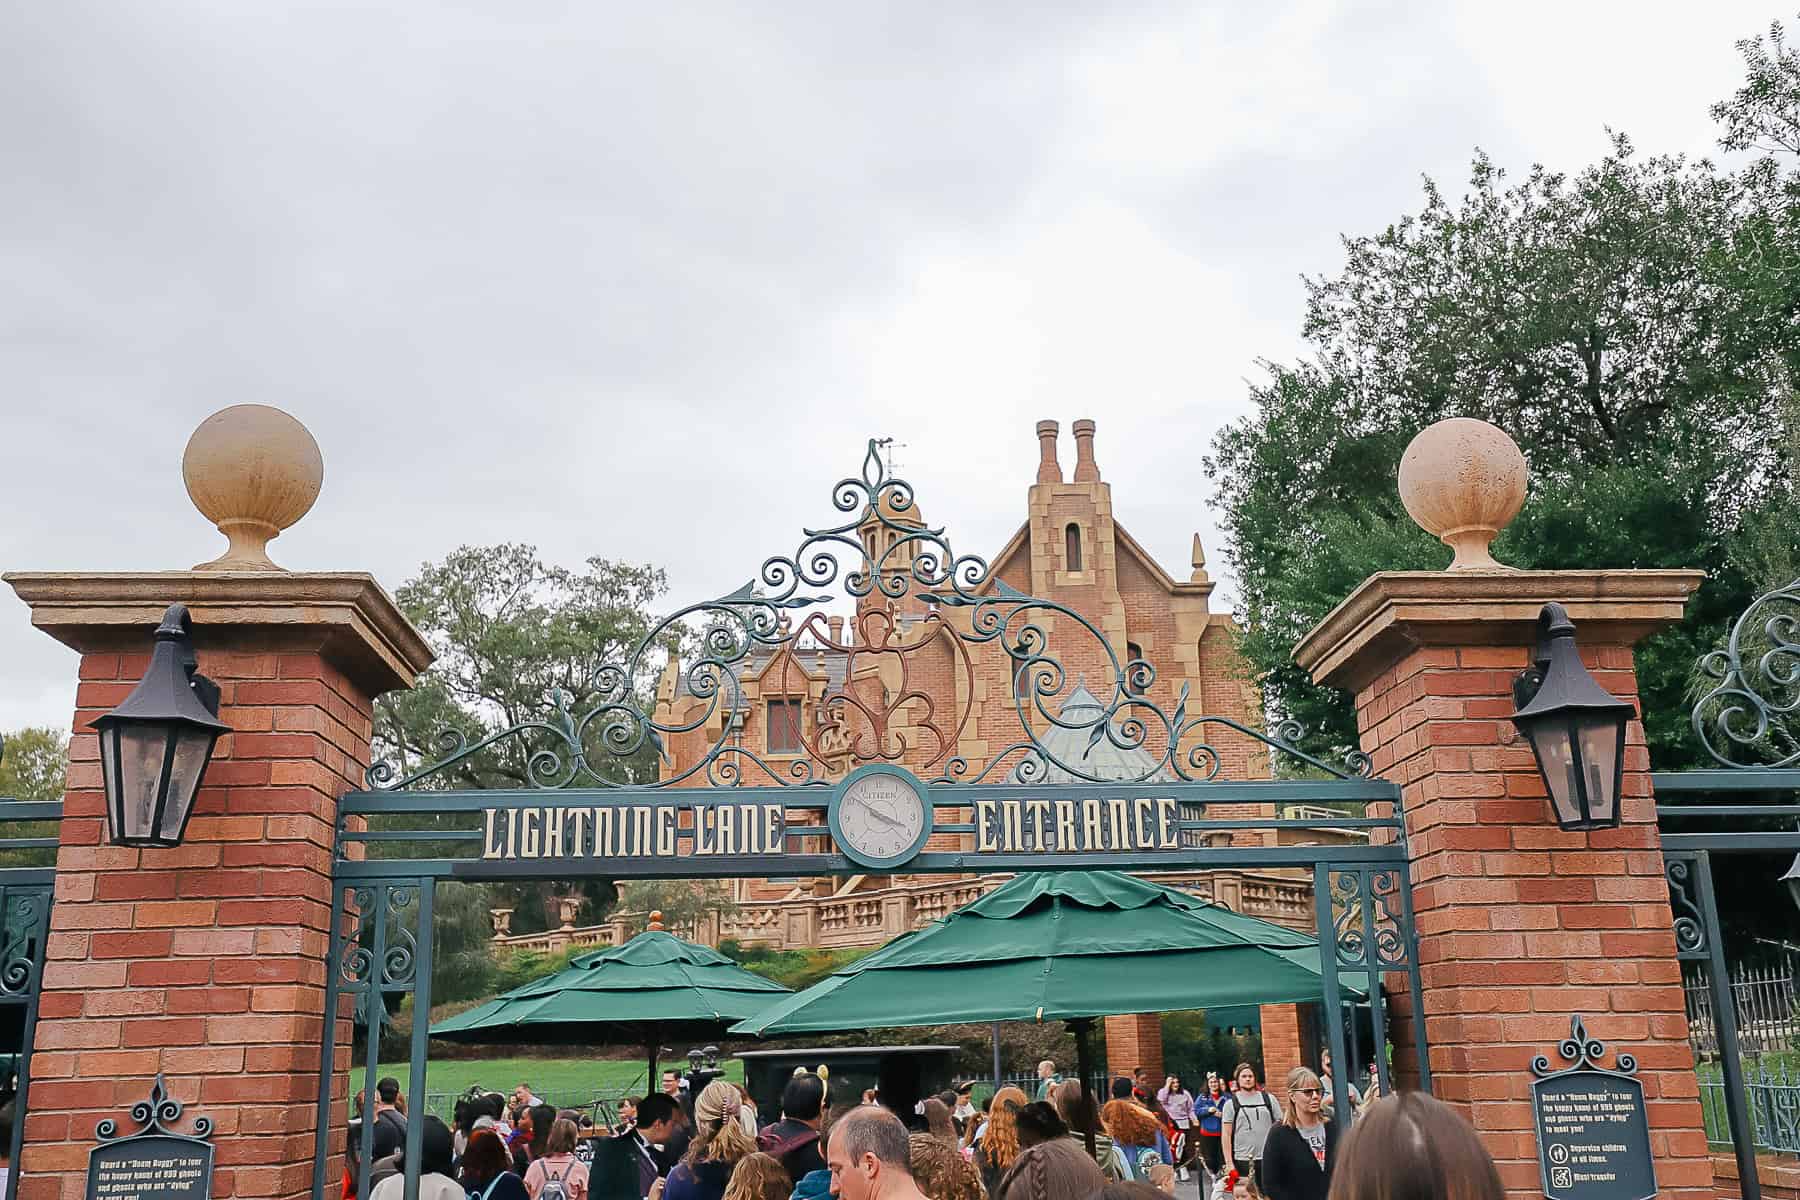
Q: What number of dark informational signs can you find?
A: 2